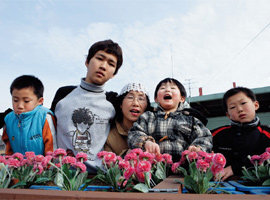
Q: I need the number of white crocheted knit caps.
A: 1